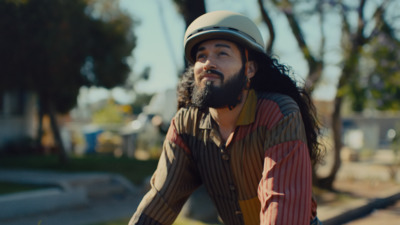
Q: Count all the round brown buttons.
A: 3